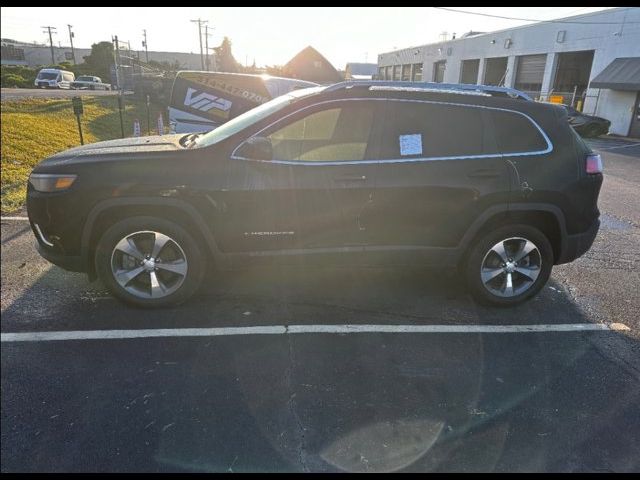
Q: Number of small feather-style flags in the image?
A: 2